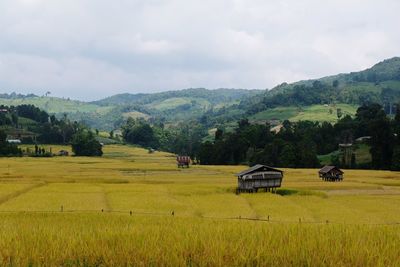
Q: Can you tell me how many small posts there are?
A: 8